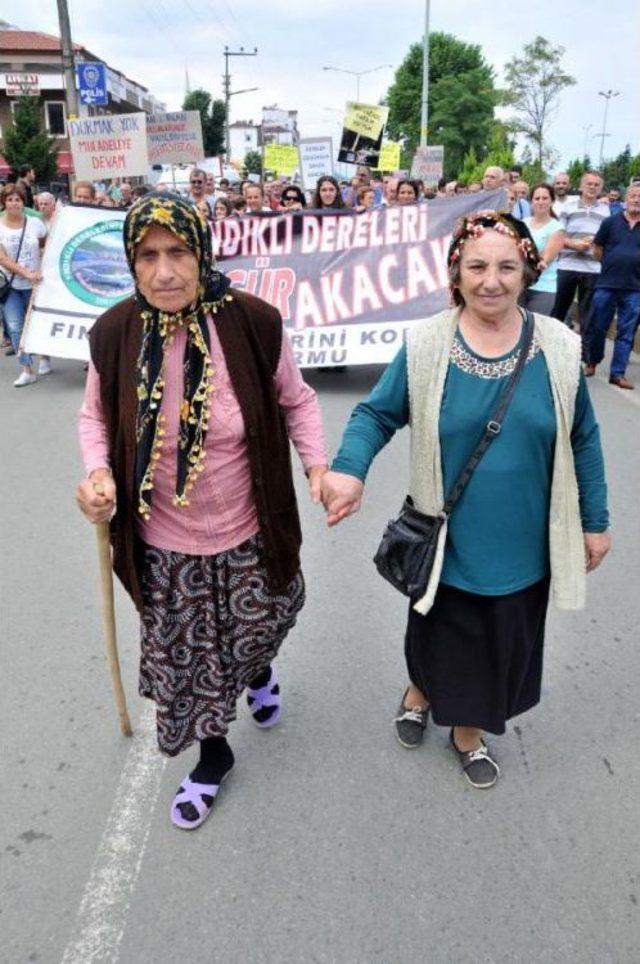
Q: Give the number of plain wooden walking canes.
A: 1